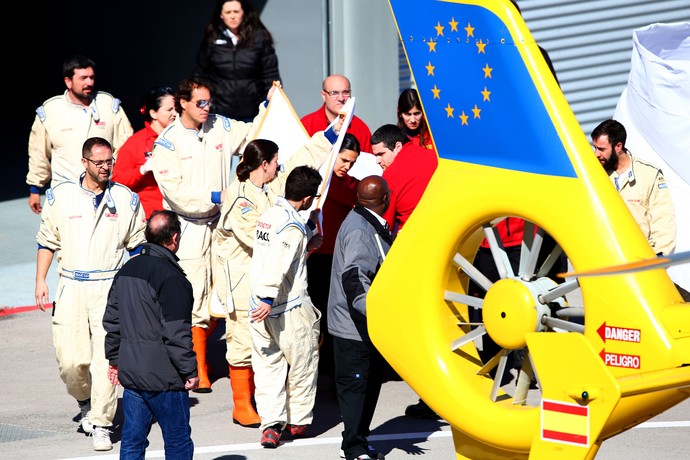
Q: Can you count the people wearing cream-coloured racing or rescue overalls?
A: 6